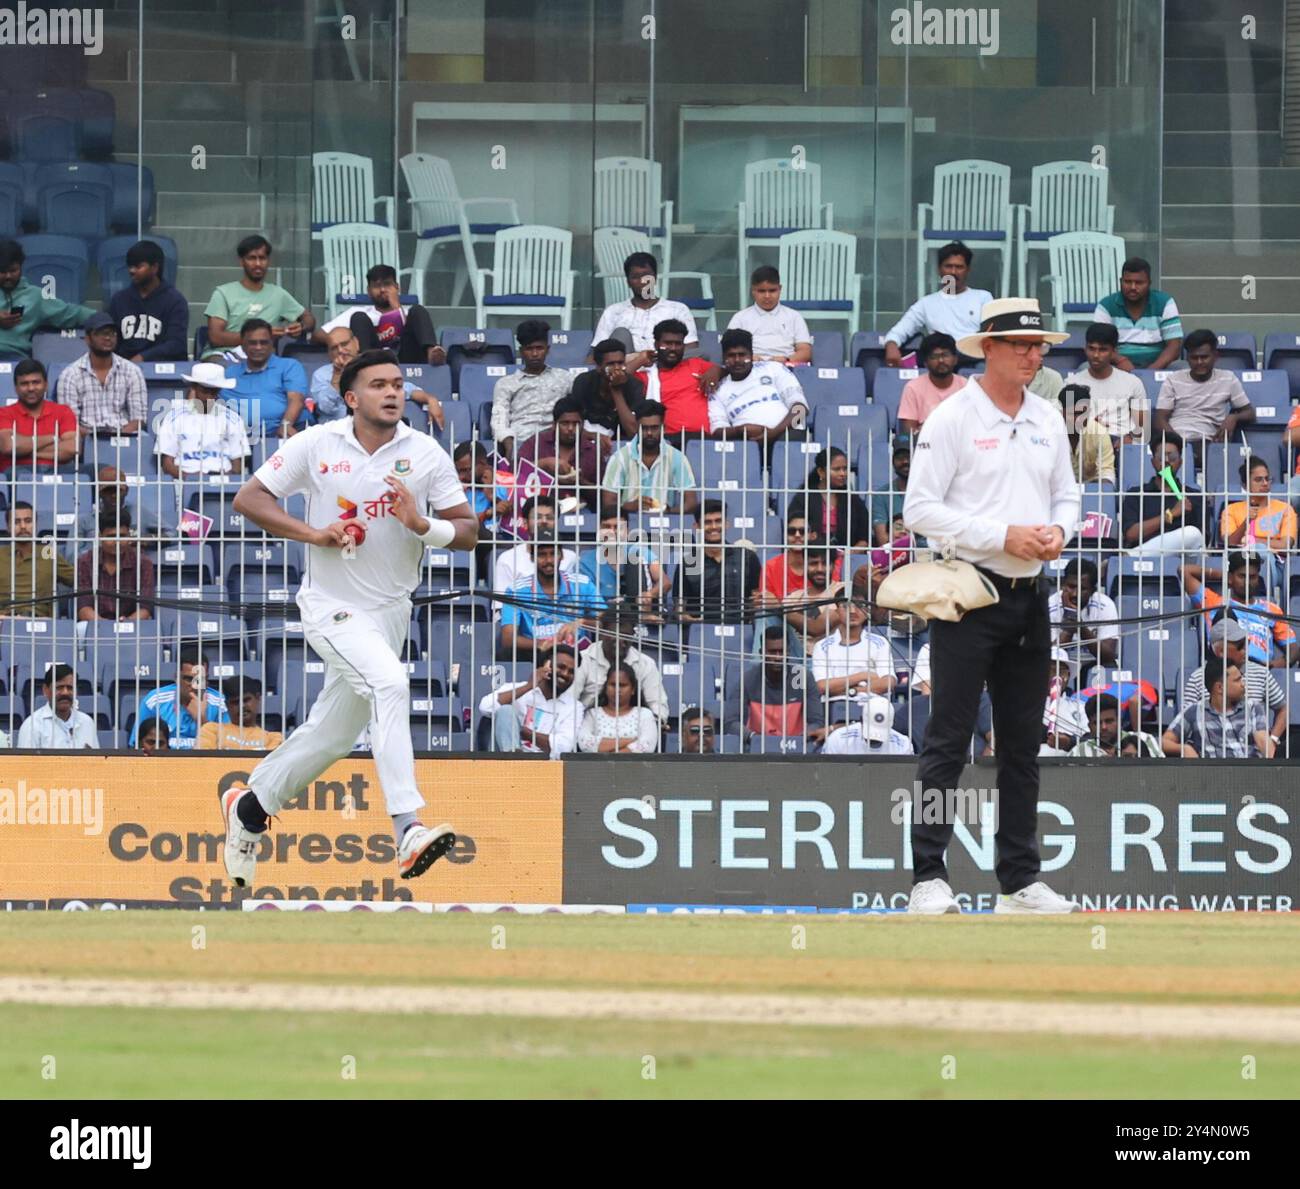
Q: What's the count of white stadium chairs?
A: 11